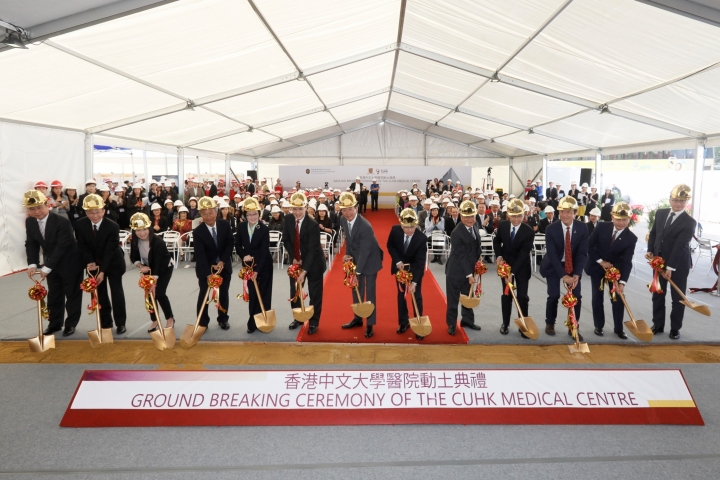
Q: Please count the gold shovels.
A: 13